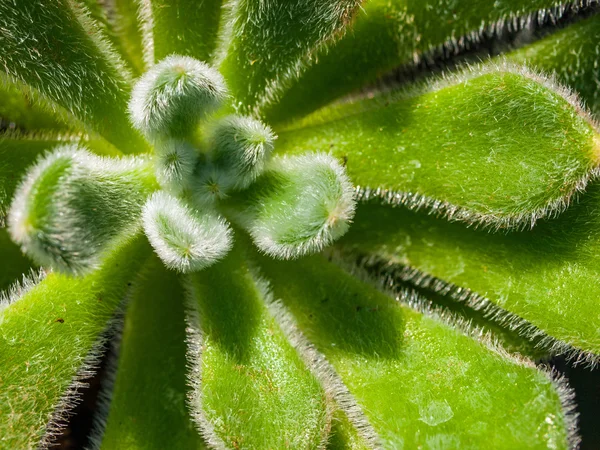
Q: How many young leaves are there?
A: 7